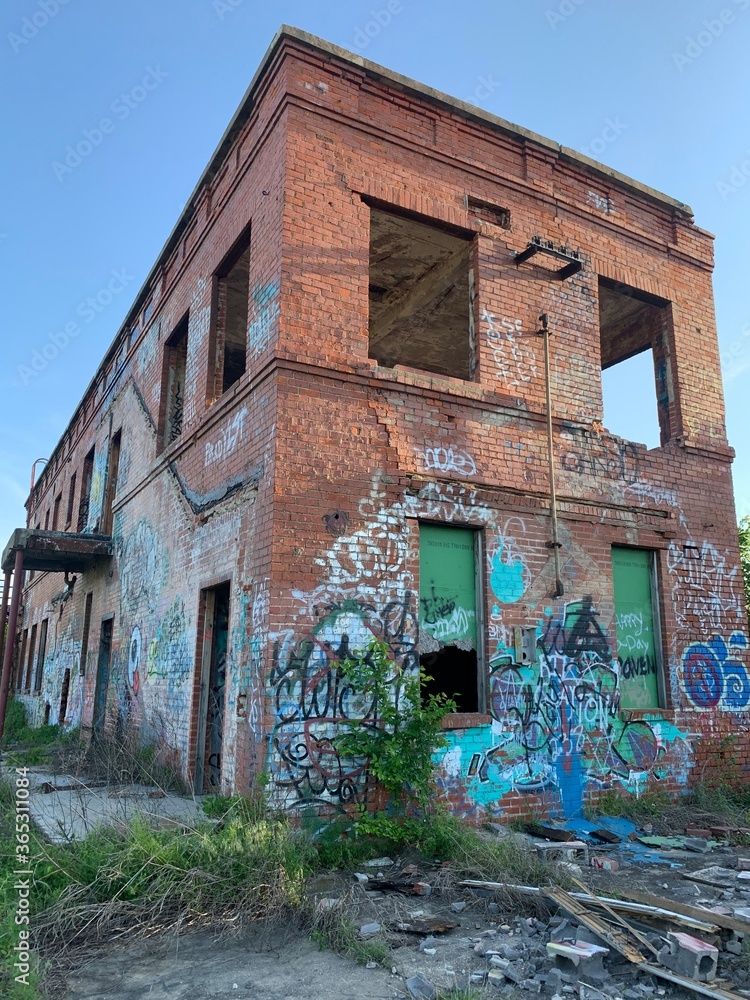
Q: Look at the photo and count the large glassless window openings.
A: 4